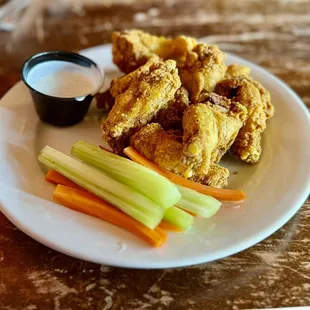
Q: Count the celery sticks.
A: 4